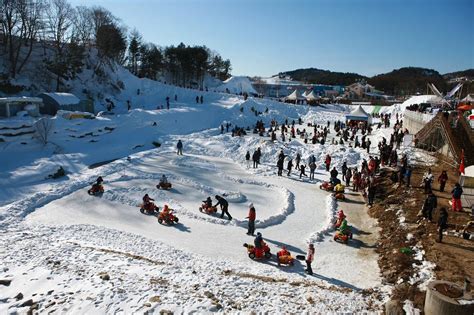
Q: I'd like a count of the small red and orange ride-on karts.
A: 11